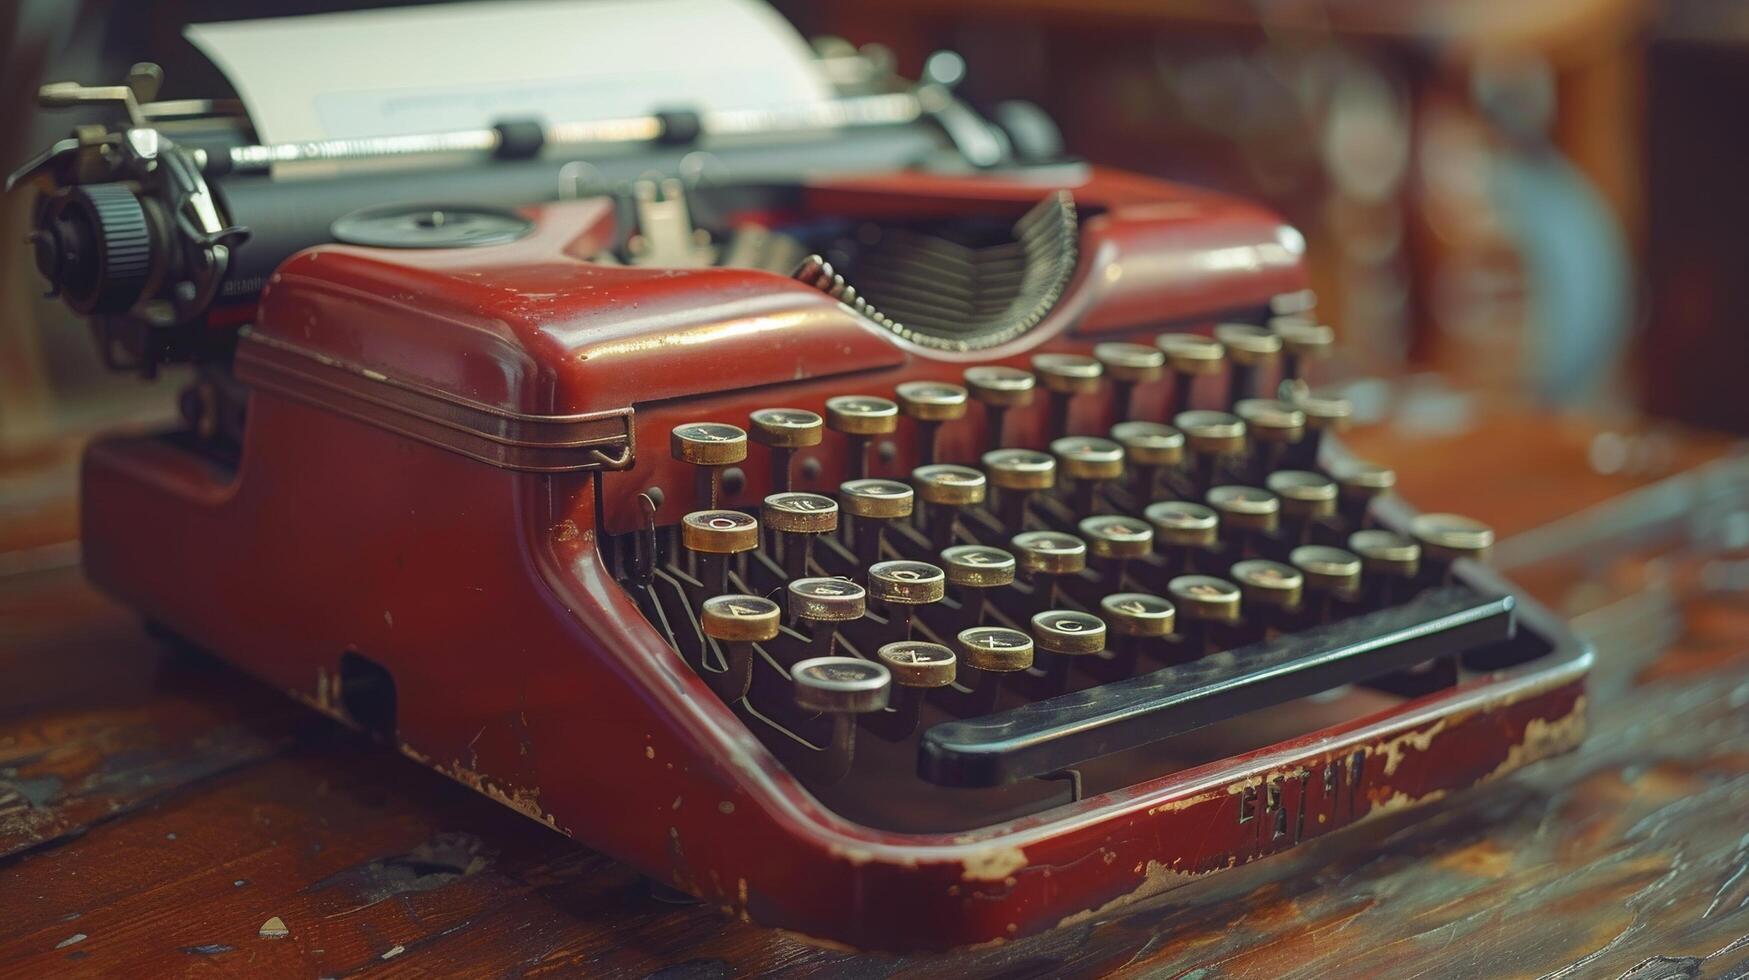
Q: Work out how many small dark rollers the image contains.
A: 2